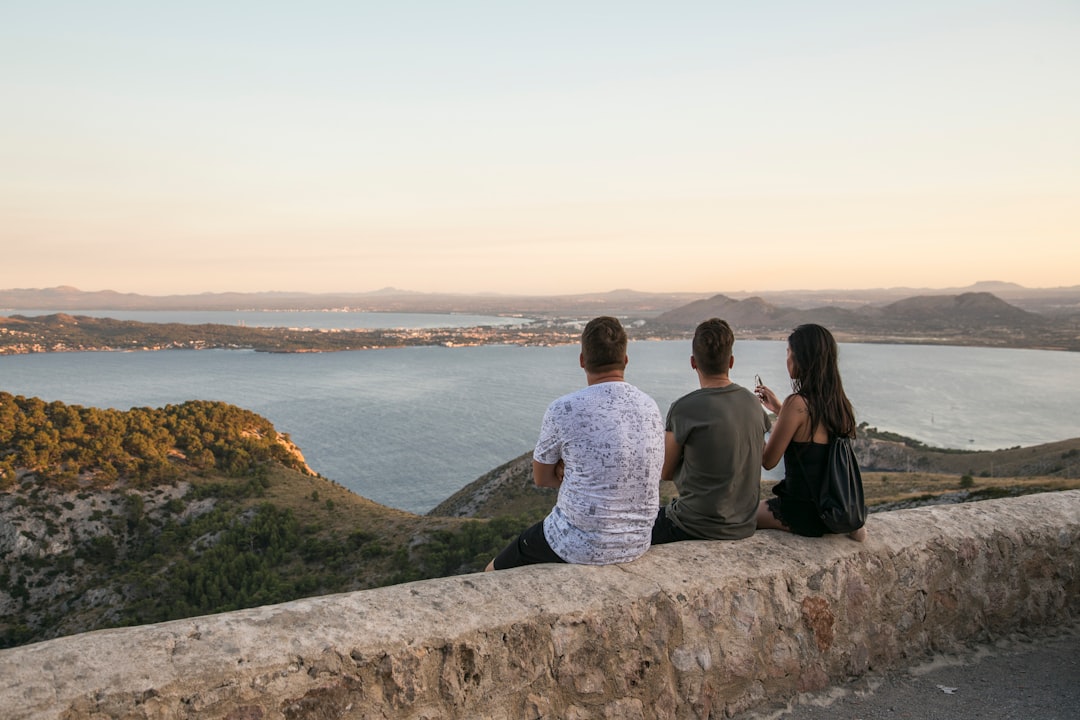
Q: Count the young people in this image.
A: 3